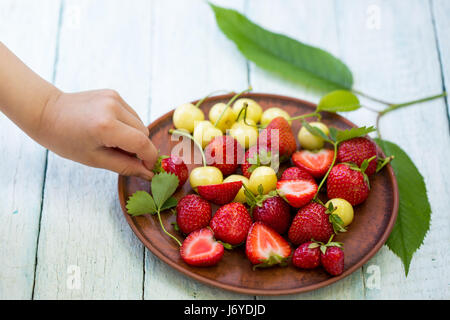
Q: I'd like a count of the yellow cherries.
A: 11